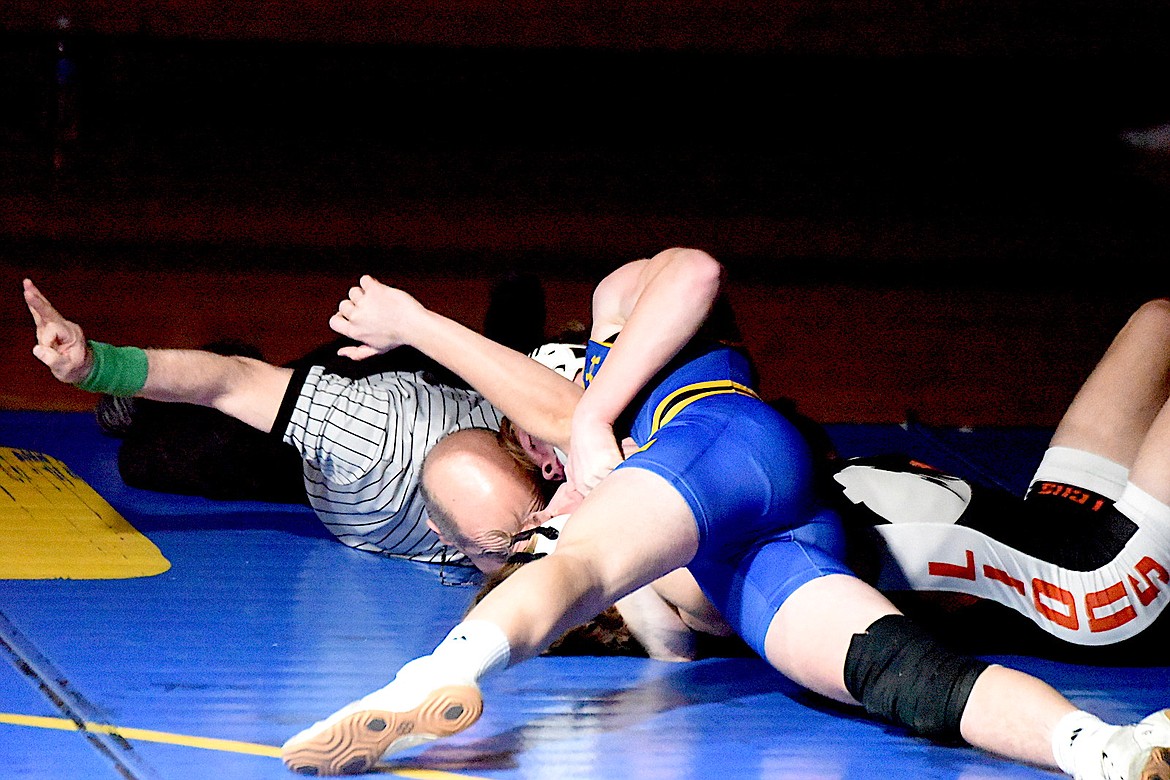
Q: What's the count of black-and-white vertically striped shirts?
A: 1